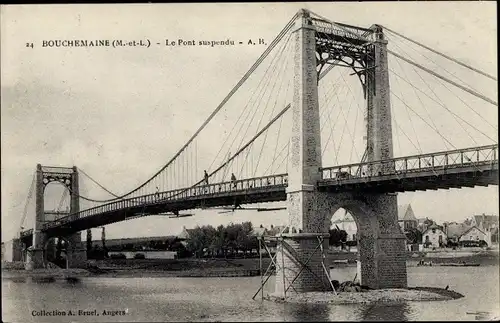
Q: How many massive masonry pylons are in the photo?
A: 2